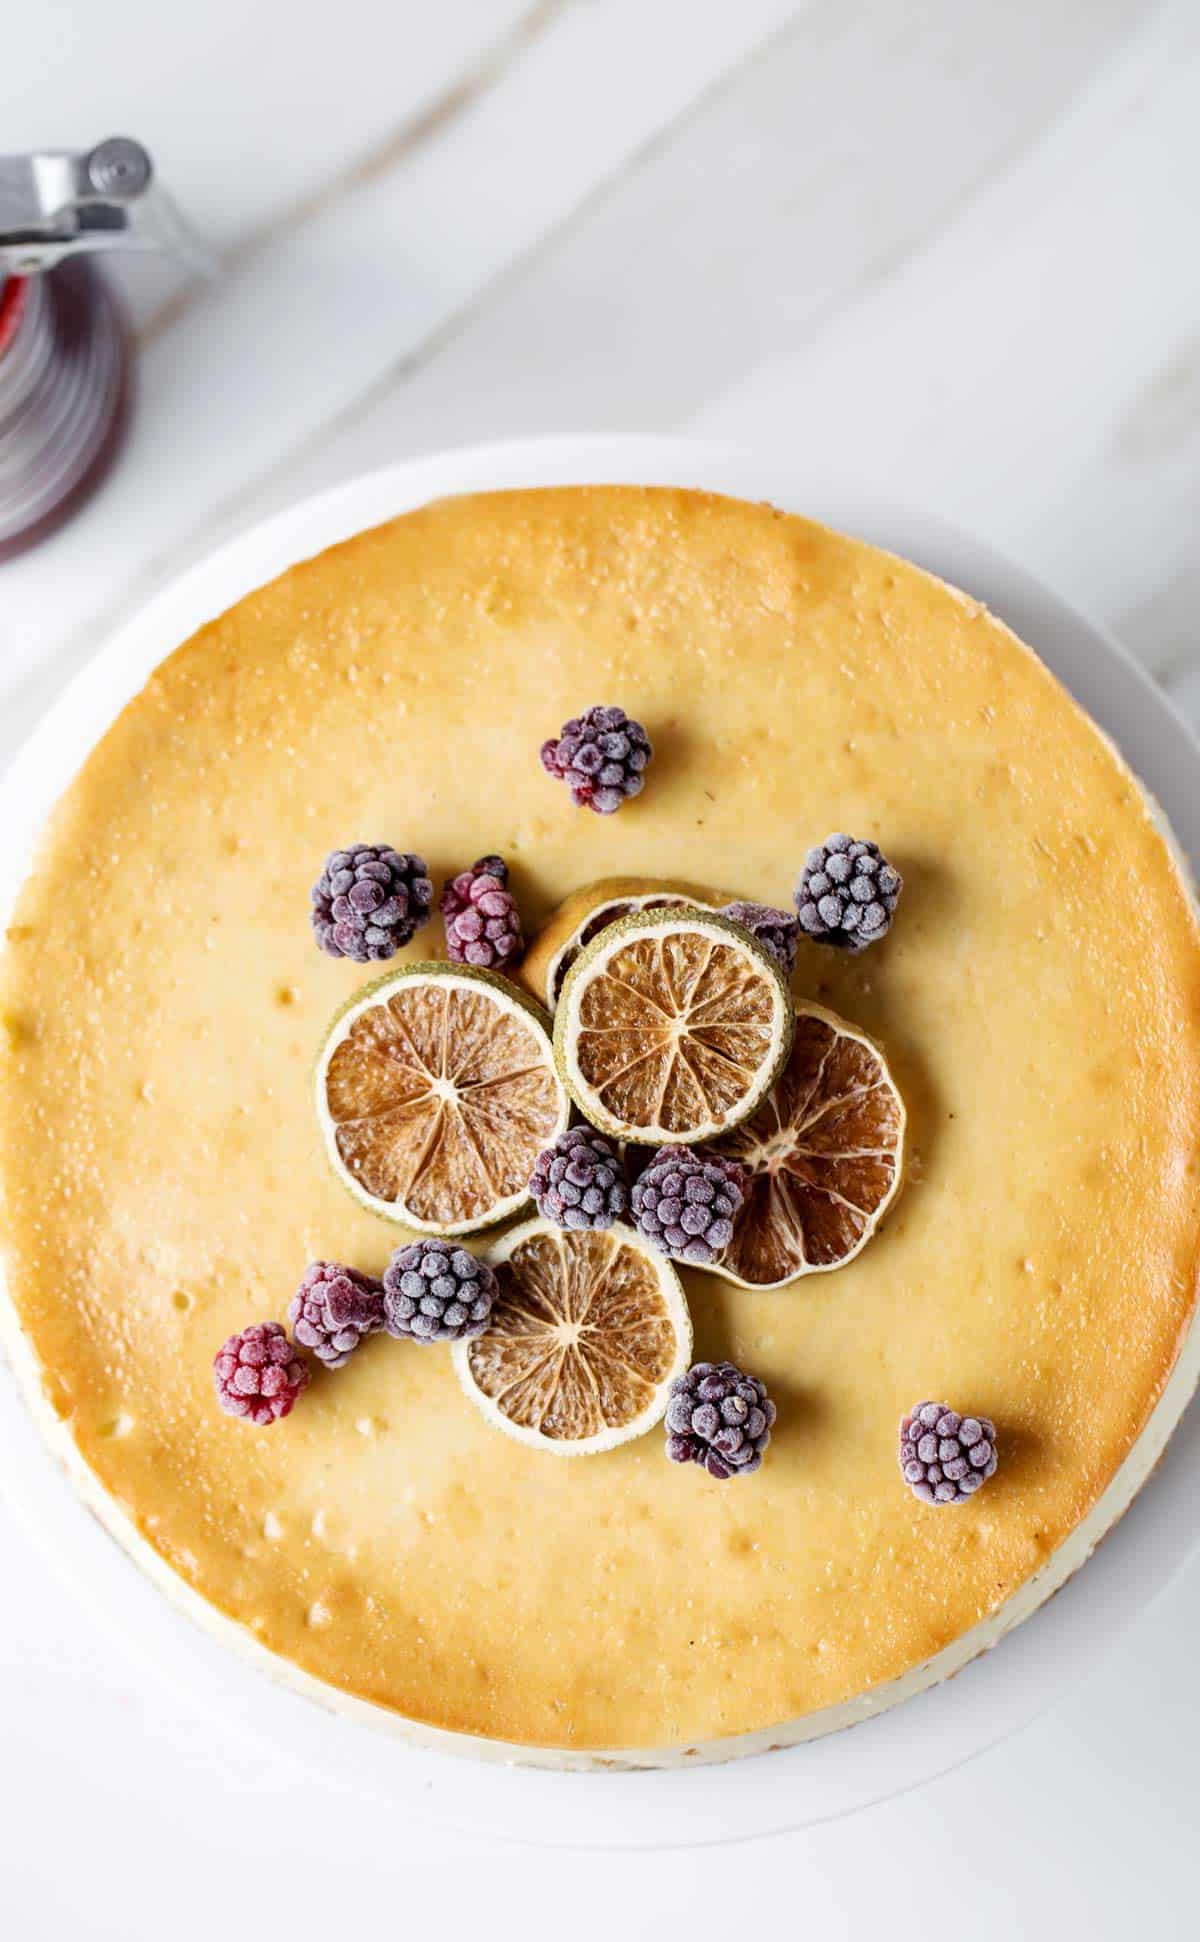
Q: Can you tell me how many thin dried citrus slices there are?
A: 5